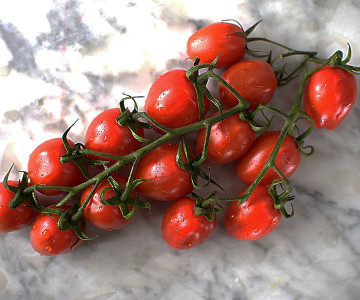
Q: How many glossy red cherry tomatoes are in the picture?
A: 14